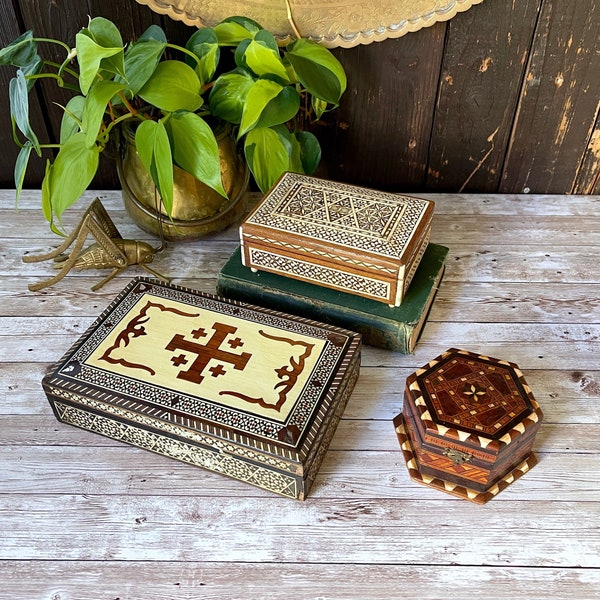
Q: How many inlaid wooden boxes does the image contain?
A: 3